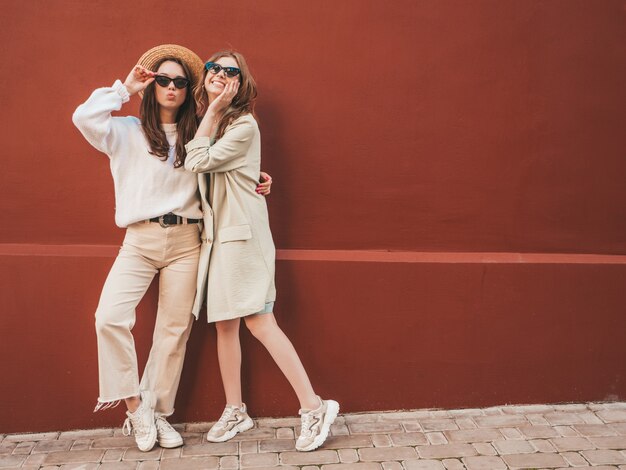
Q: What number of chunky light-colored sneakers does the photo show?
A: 4